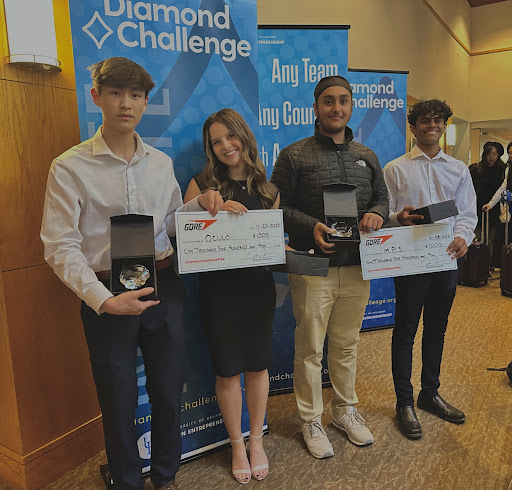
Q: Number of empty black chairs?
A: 0